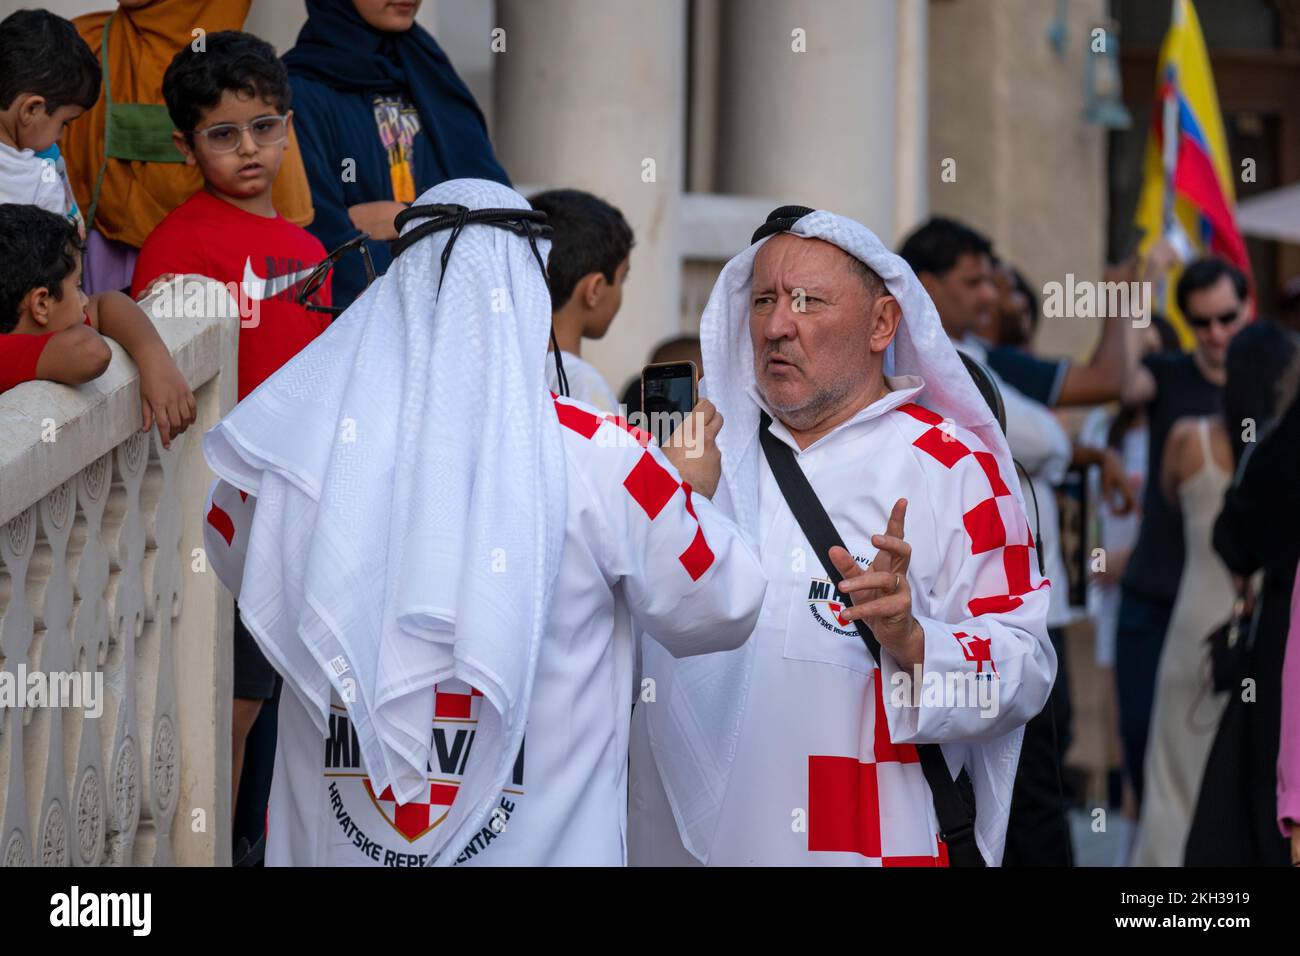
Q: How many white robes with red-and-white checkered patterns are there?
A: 2